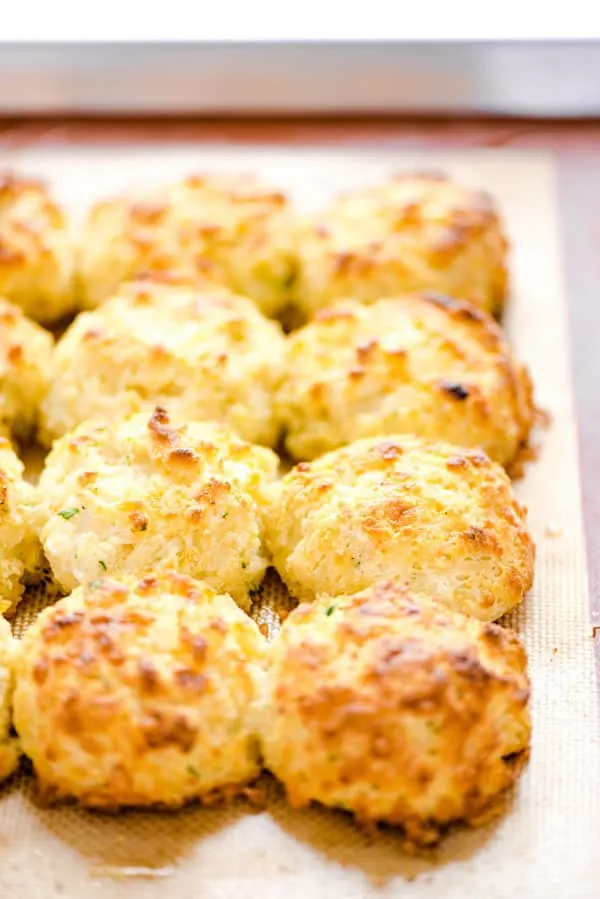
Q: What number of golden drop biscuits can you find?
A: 12